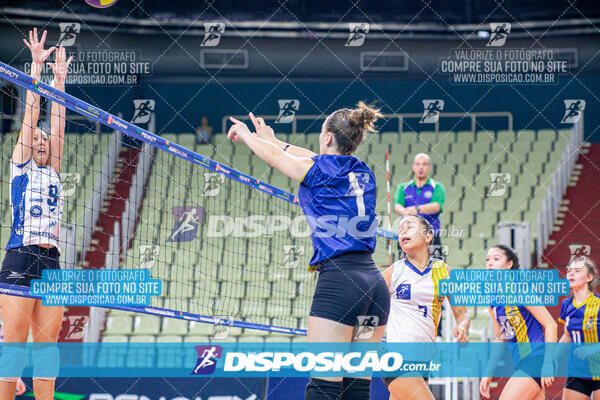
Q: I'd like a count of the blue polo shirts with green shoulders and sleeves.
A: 1